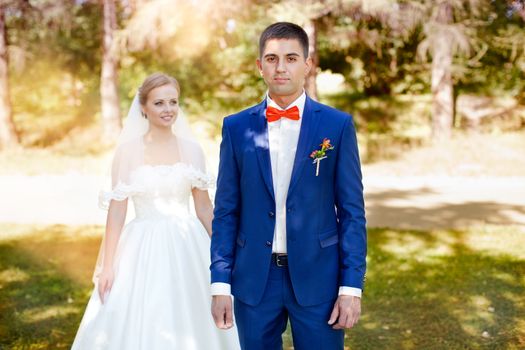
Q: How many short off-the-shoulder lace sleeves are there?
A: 2